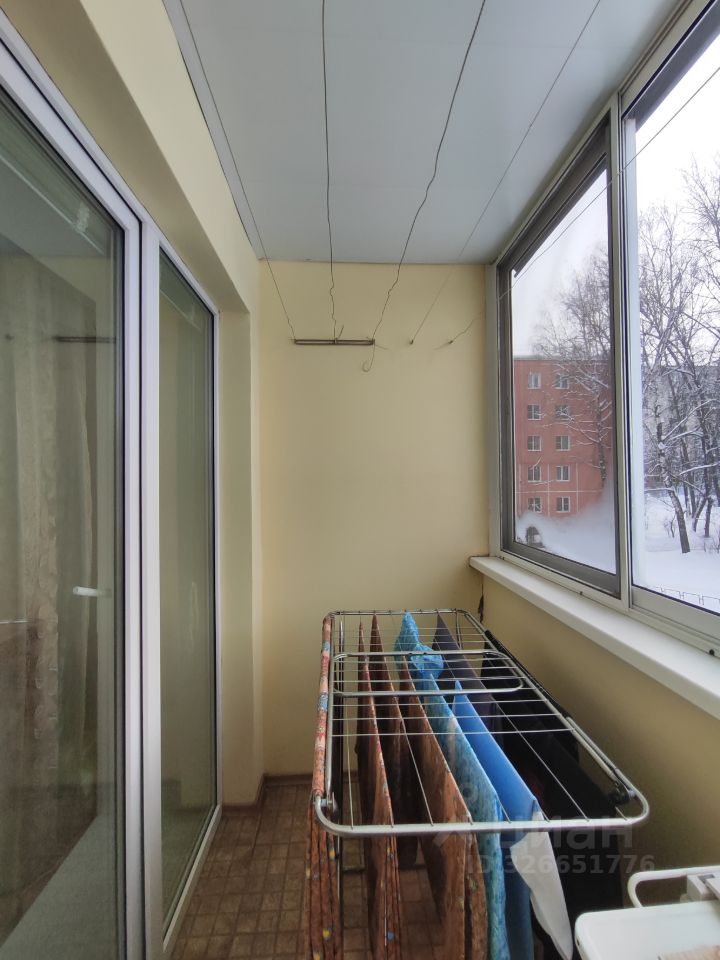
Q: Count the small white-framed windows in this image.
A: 10